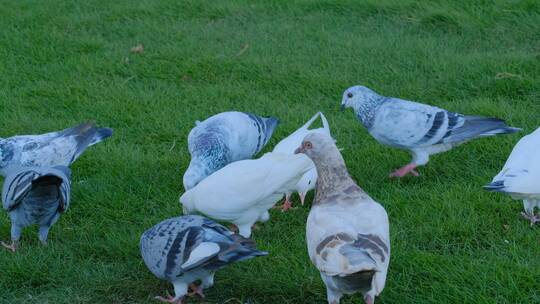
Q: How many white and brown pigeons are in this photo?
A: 1